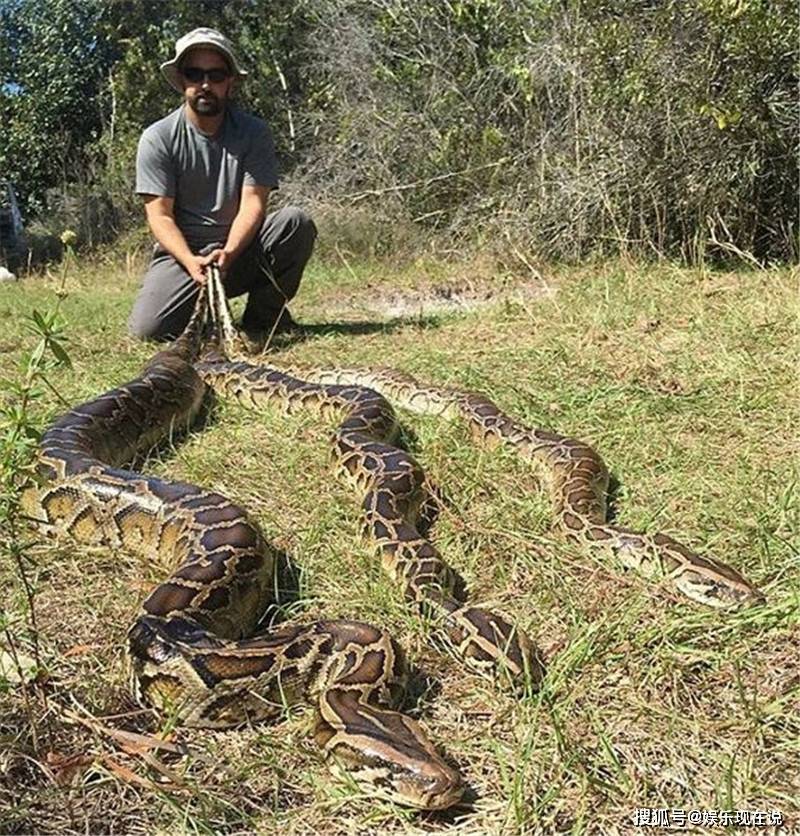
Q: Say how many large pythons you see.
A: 3